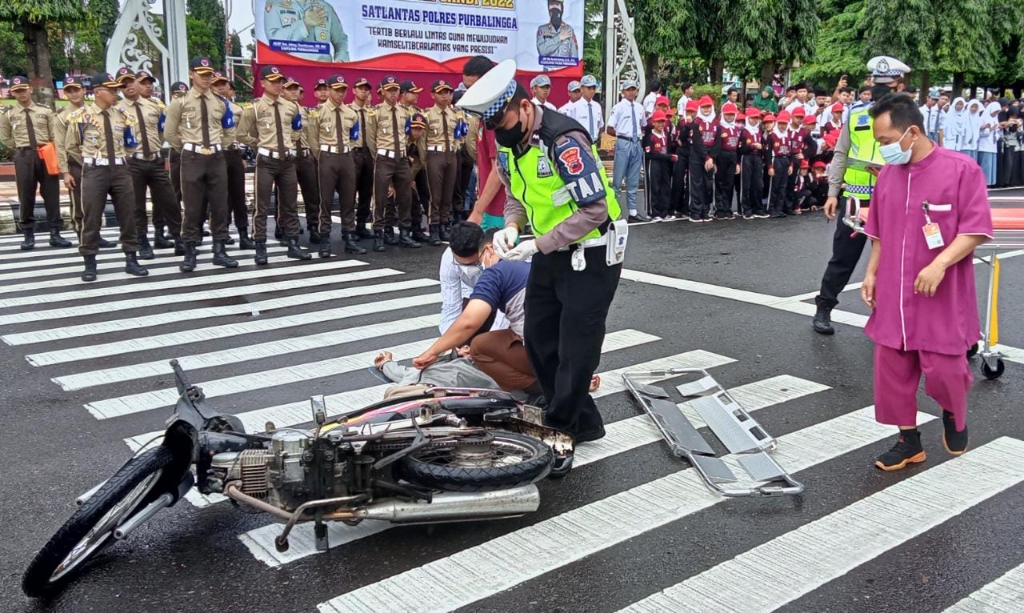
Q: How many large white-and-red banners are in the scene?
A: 1